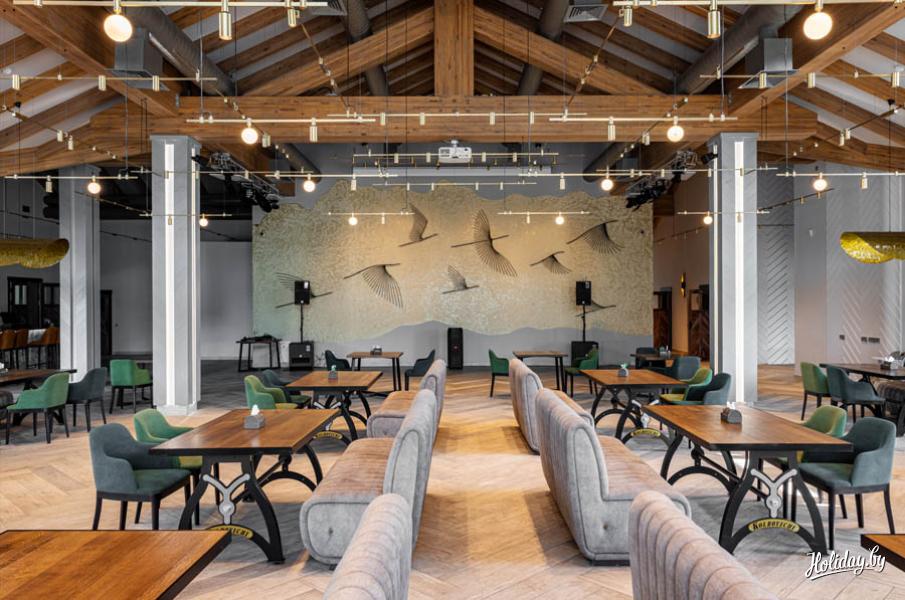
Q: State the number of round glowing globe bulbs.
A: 12